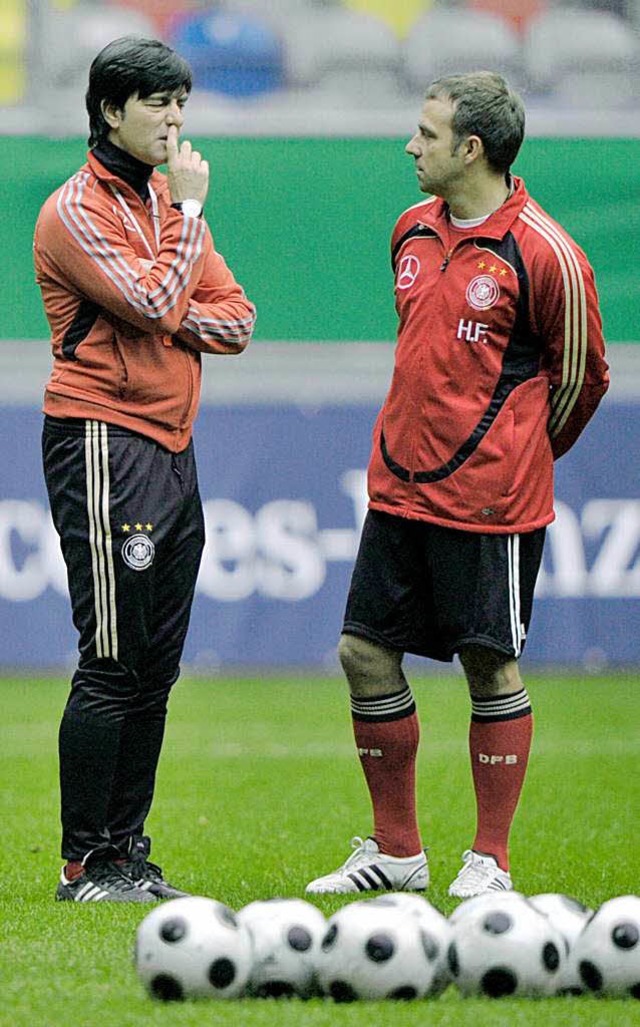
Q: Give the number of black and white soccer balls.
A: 7